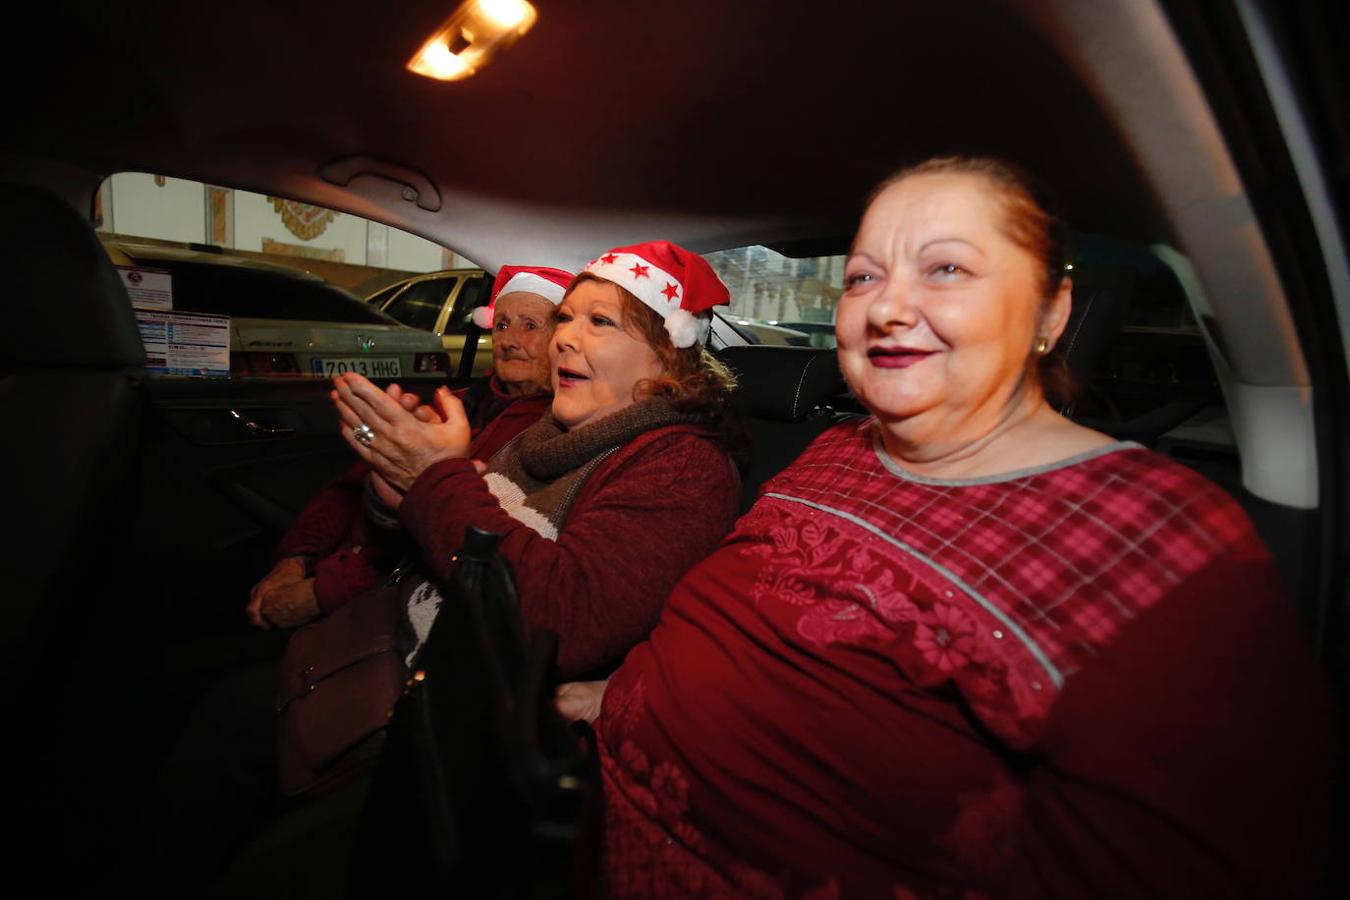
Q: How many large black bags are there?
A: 1